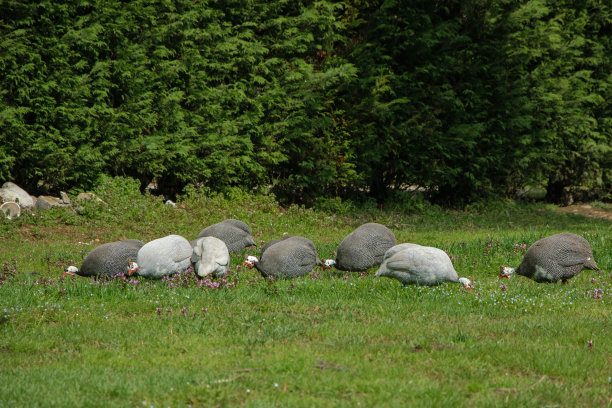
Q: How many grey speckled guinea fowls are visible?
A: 5